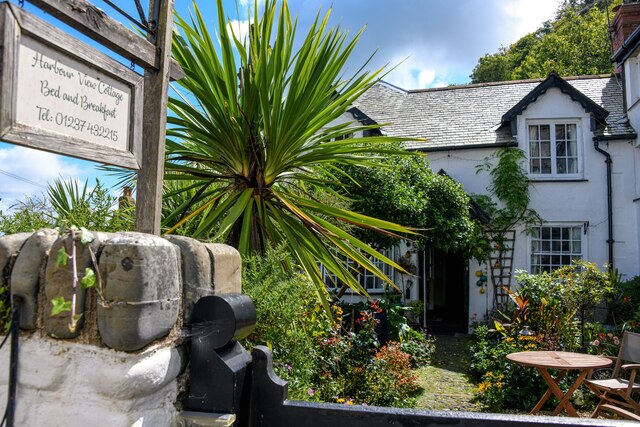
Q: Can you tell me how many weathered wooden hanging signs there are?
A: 1